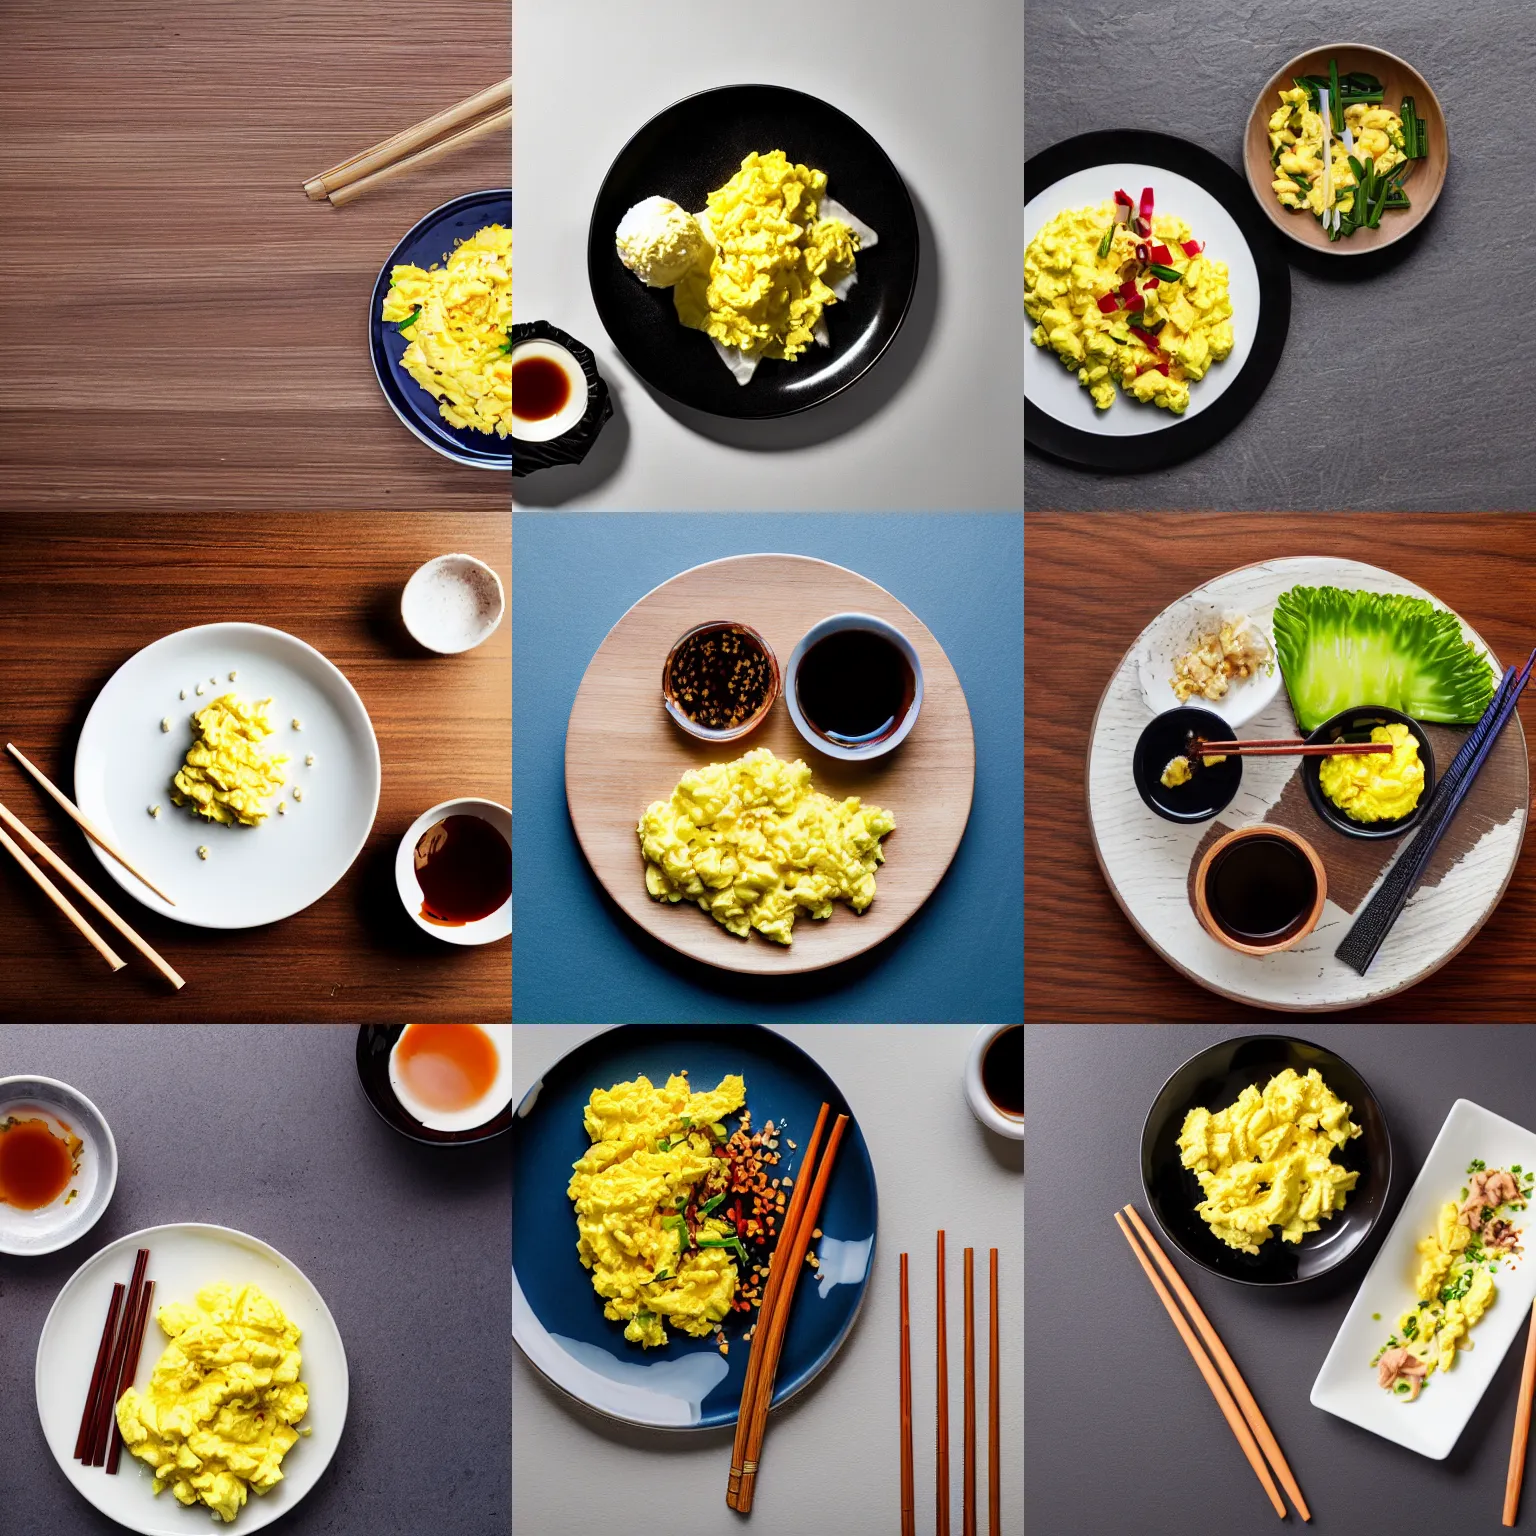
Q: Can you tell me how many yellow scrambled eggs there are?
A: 11